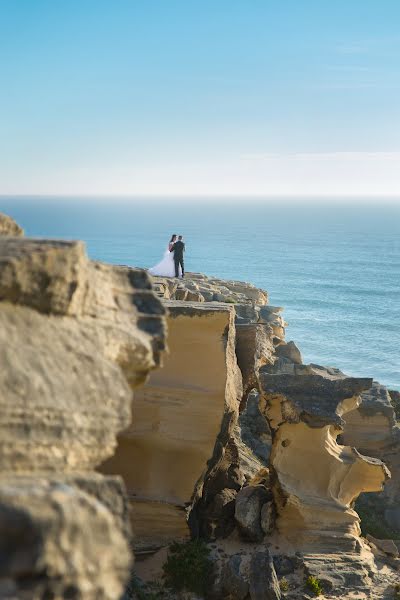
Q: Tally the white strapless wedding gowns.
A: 1